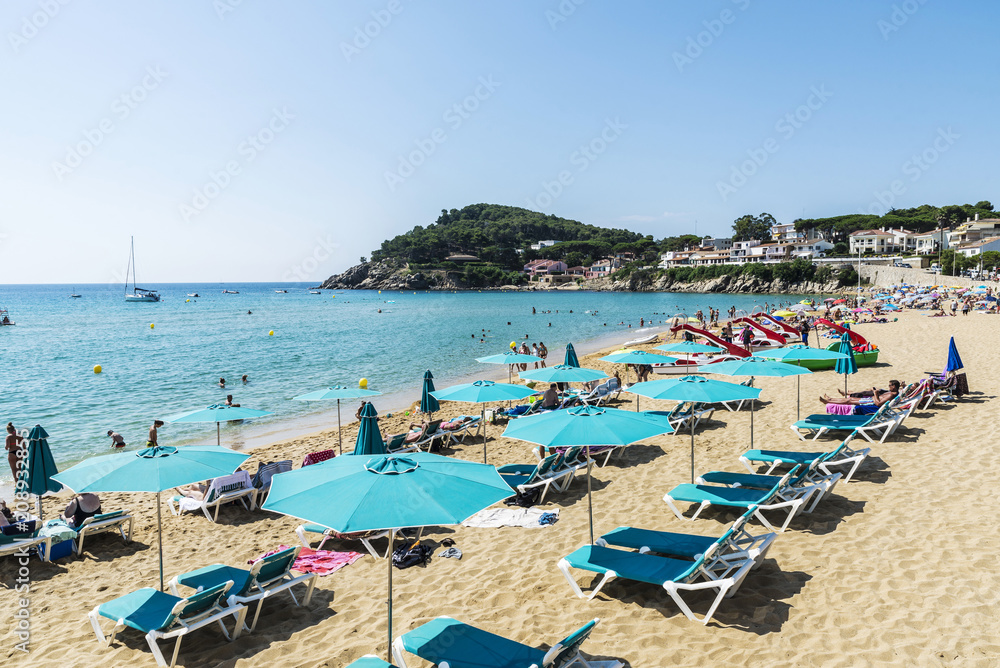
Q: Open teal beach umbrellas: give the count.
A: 13